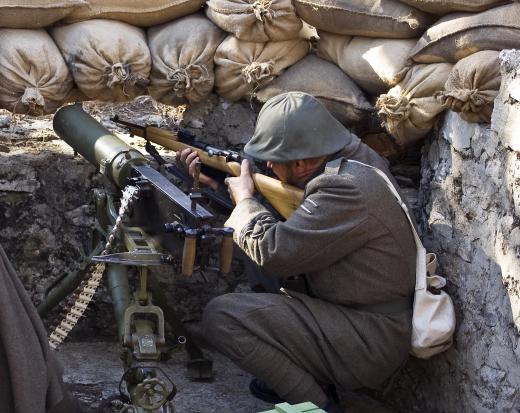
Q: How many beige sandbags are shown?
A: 14